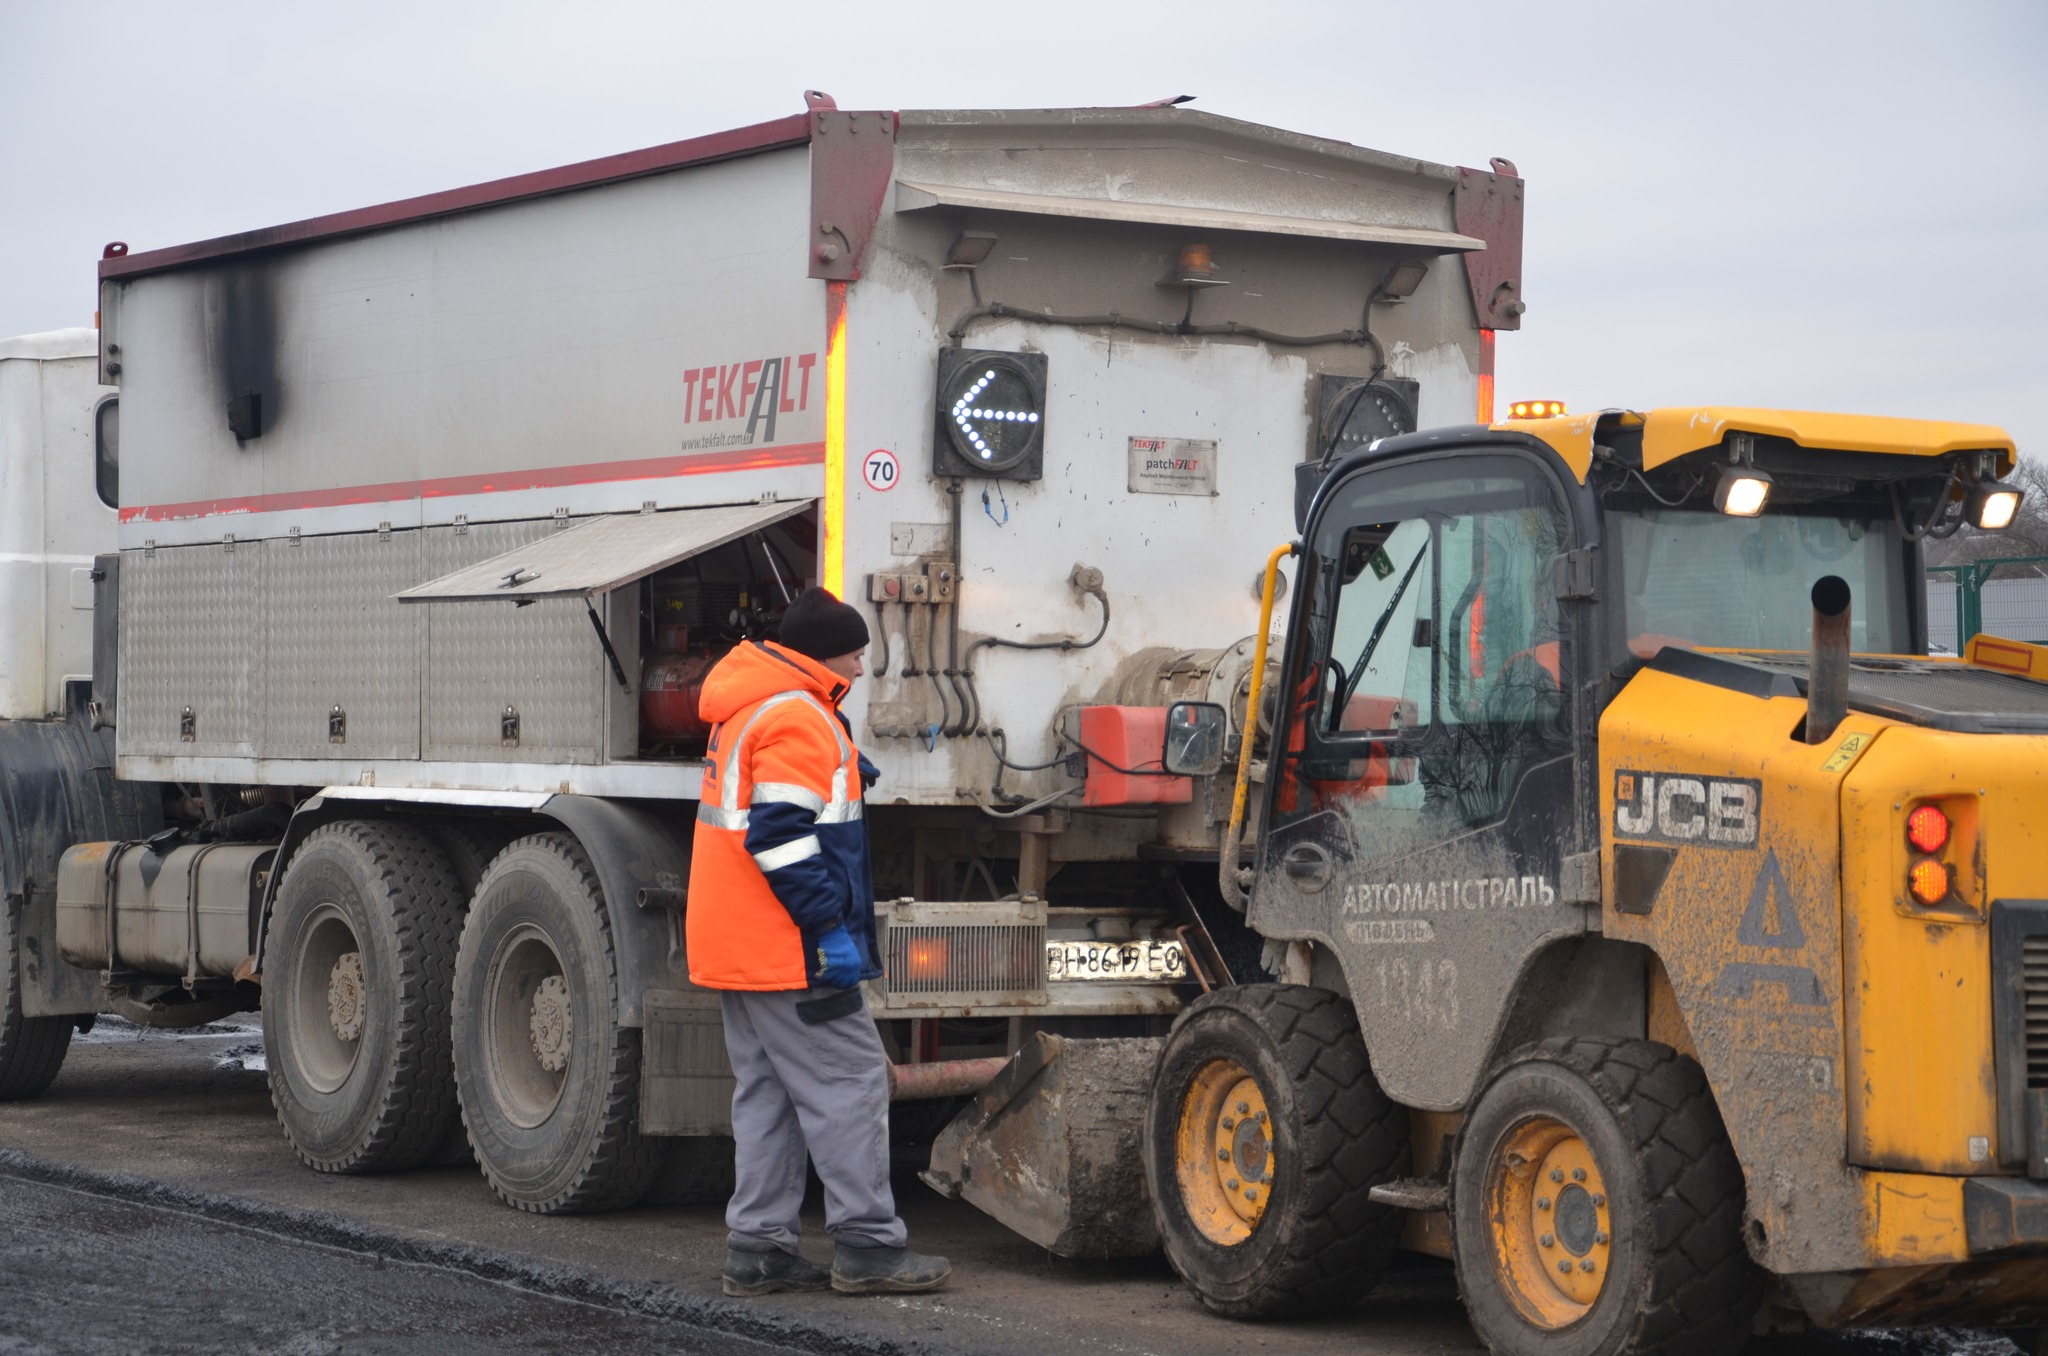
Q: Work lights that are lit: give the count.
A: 2